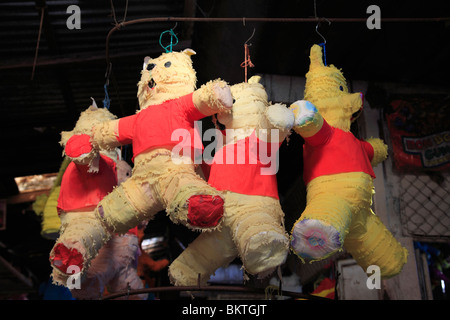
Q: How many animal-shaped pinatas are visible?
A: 4